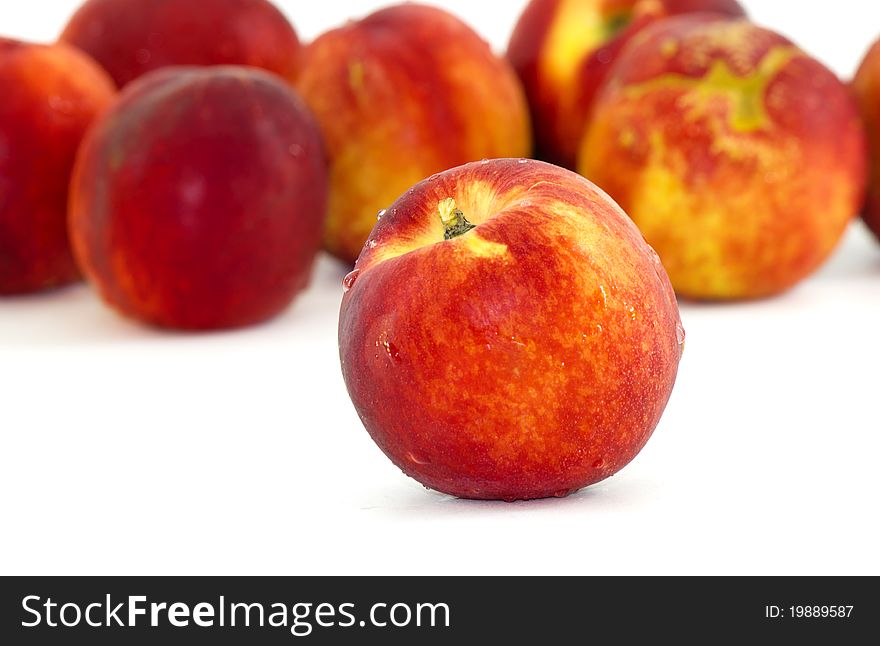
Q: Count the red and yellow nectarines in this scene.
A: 8